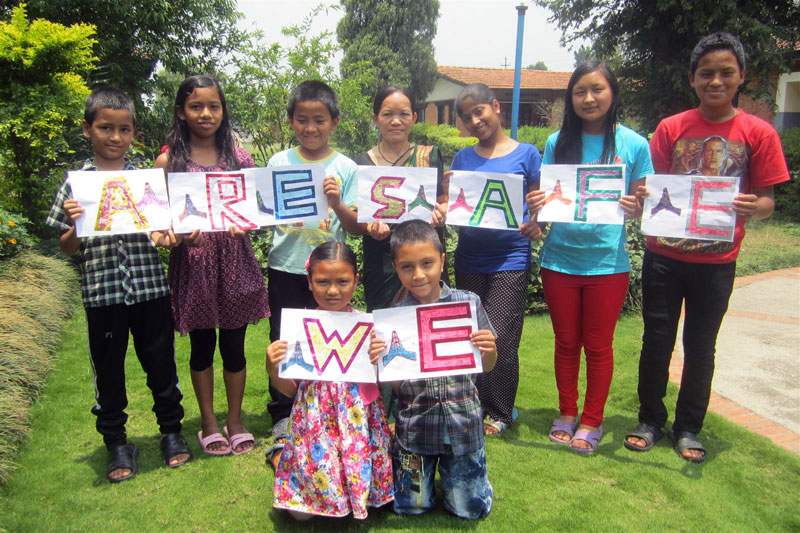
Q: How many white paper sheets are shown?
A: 9